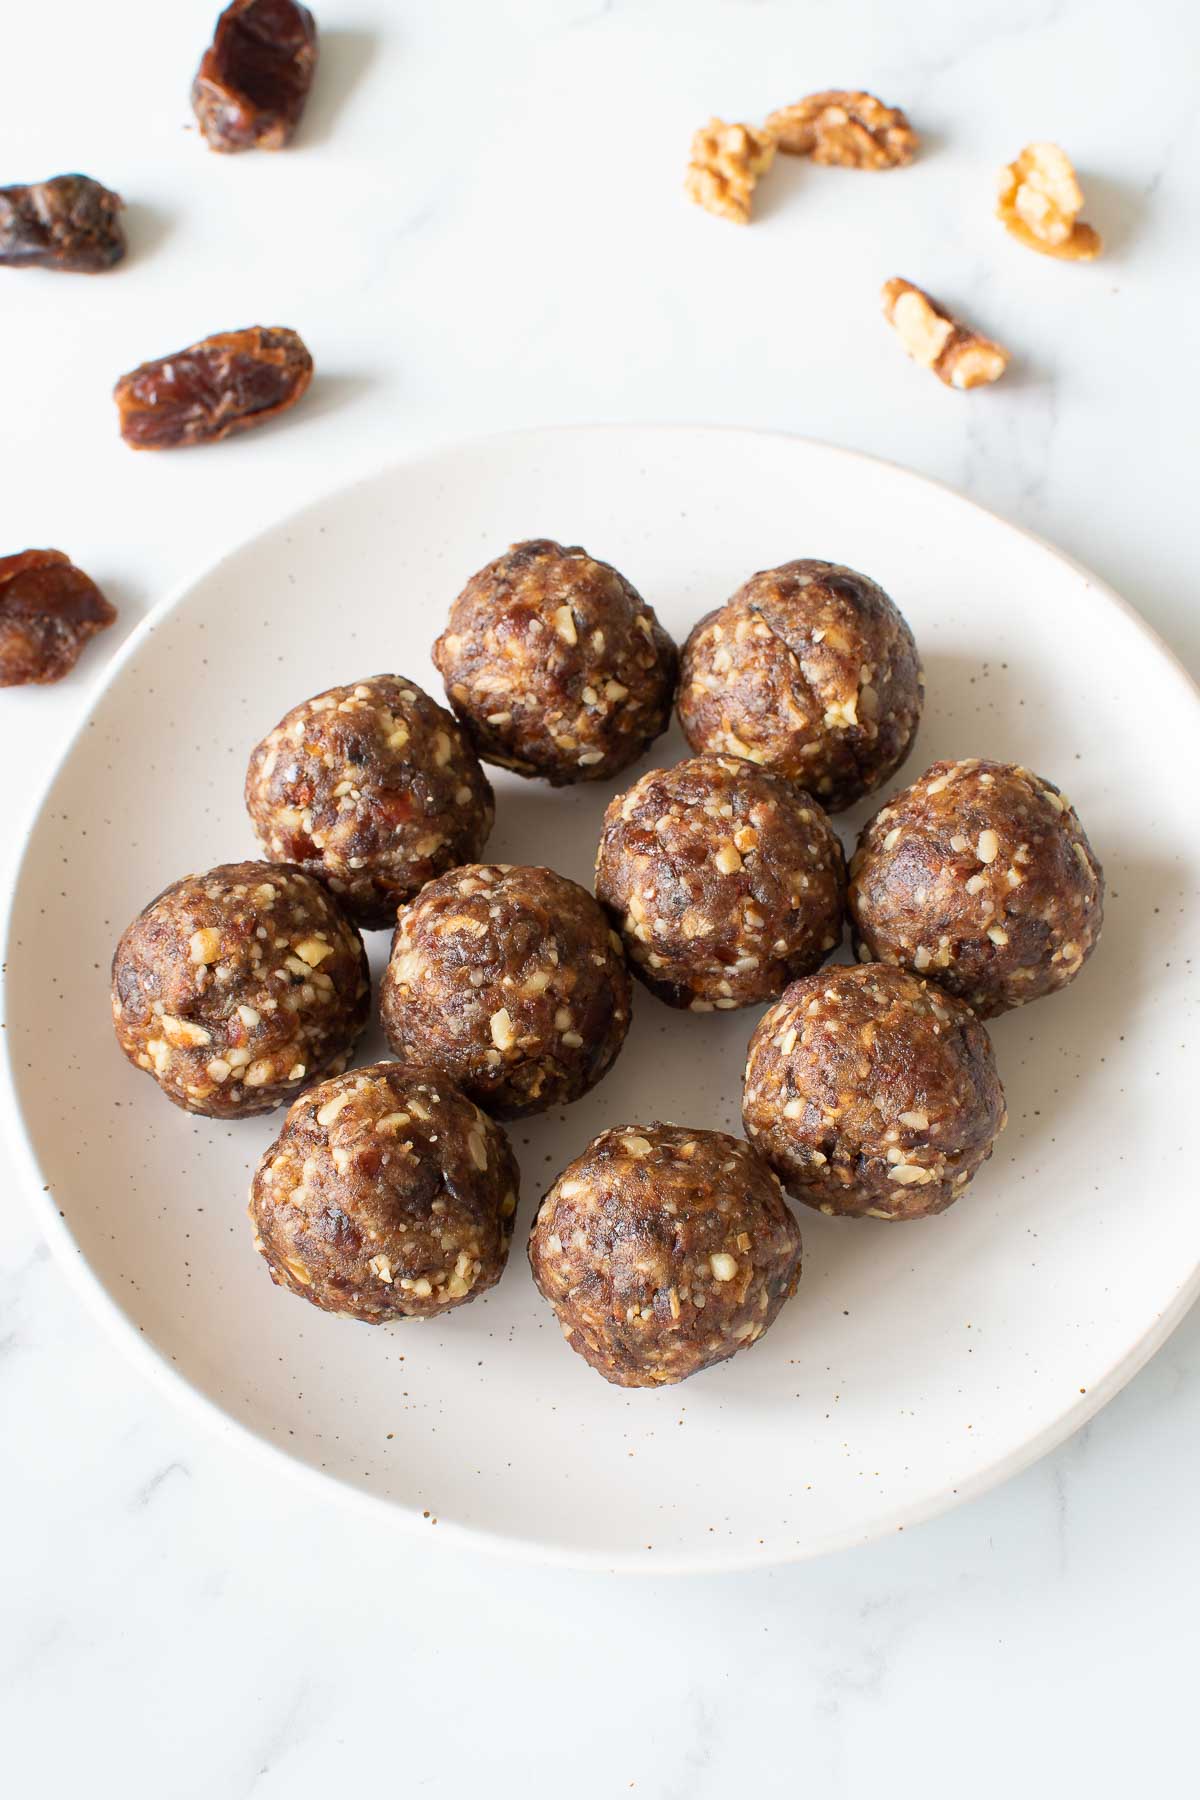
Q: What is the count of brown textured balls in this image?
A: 10